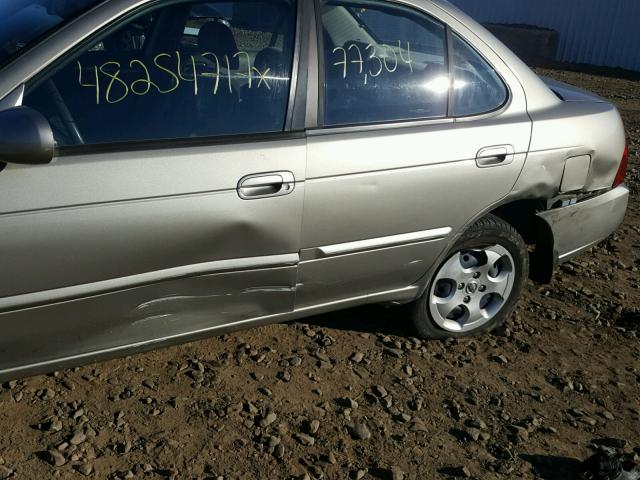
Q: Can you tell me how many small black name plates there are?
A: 0